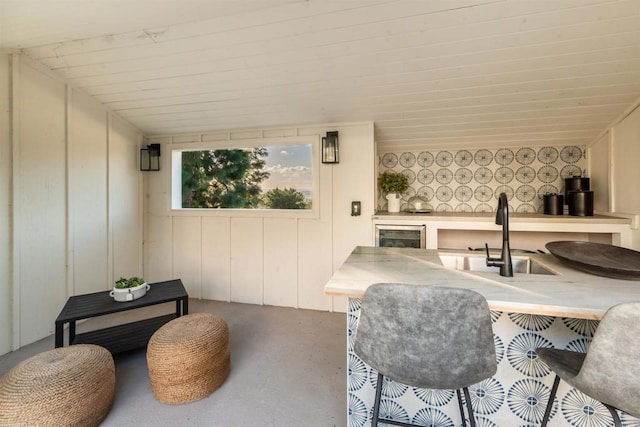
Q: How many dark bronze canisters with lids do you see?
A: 3